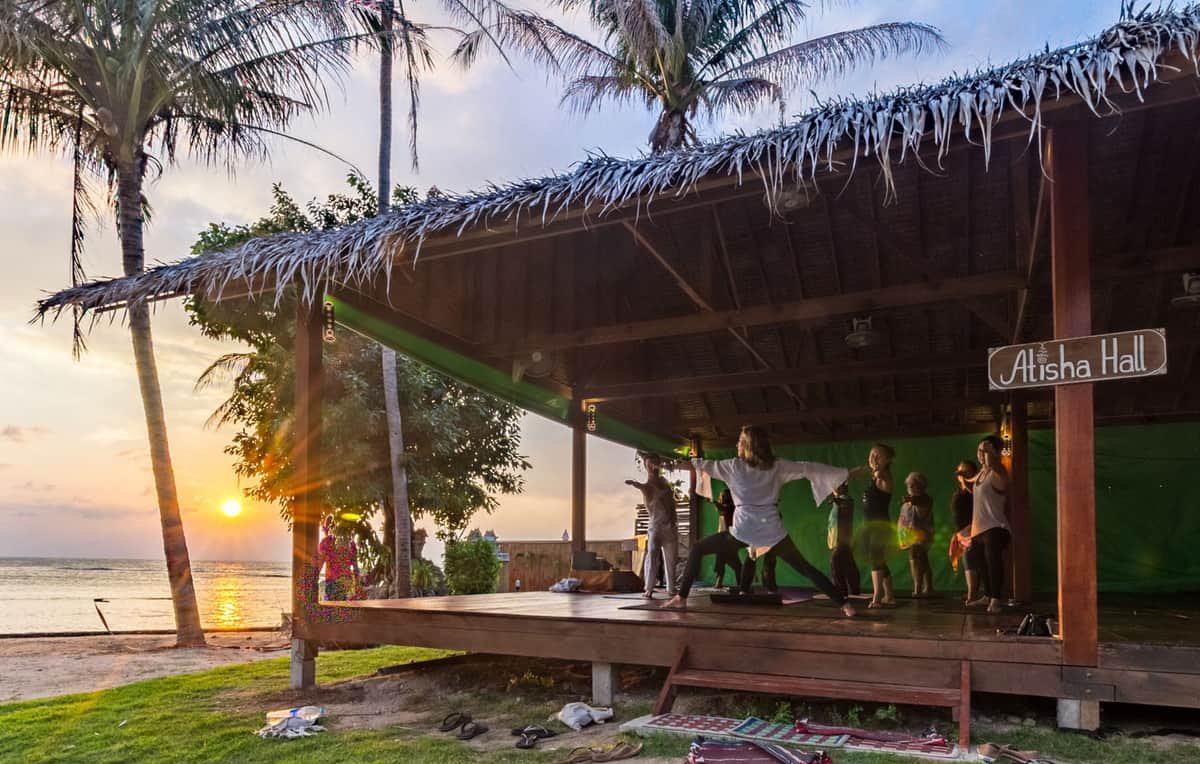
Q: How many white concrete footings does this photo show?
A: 3